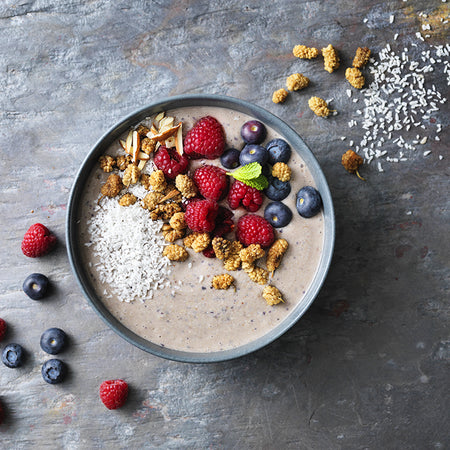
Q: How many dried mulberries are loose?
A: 8